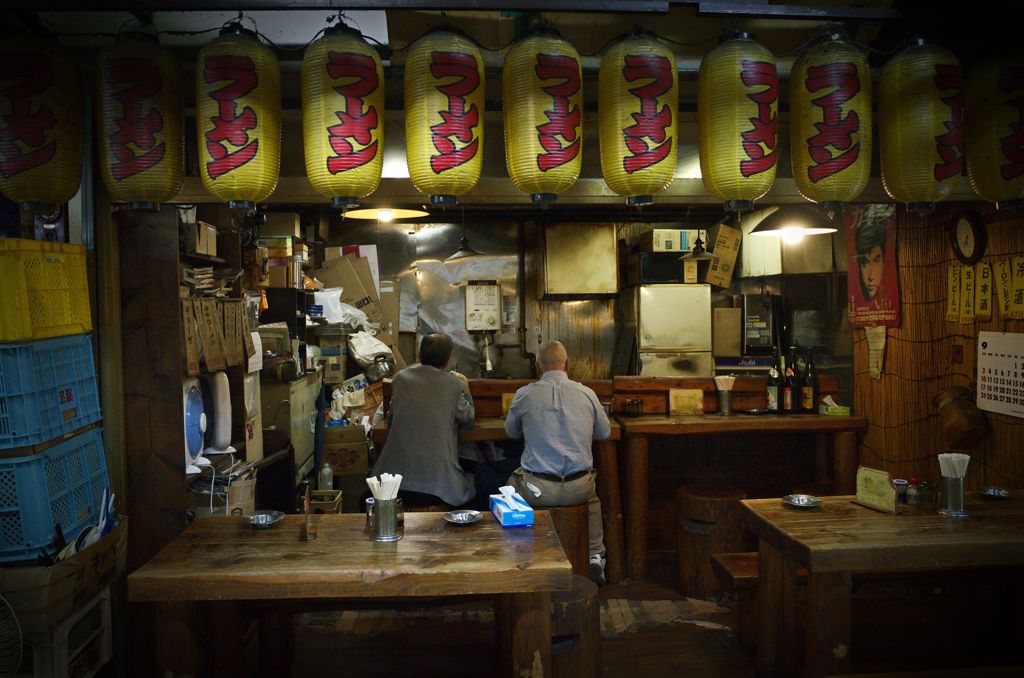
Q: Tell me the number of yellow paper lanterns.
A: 11